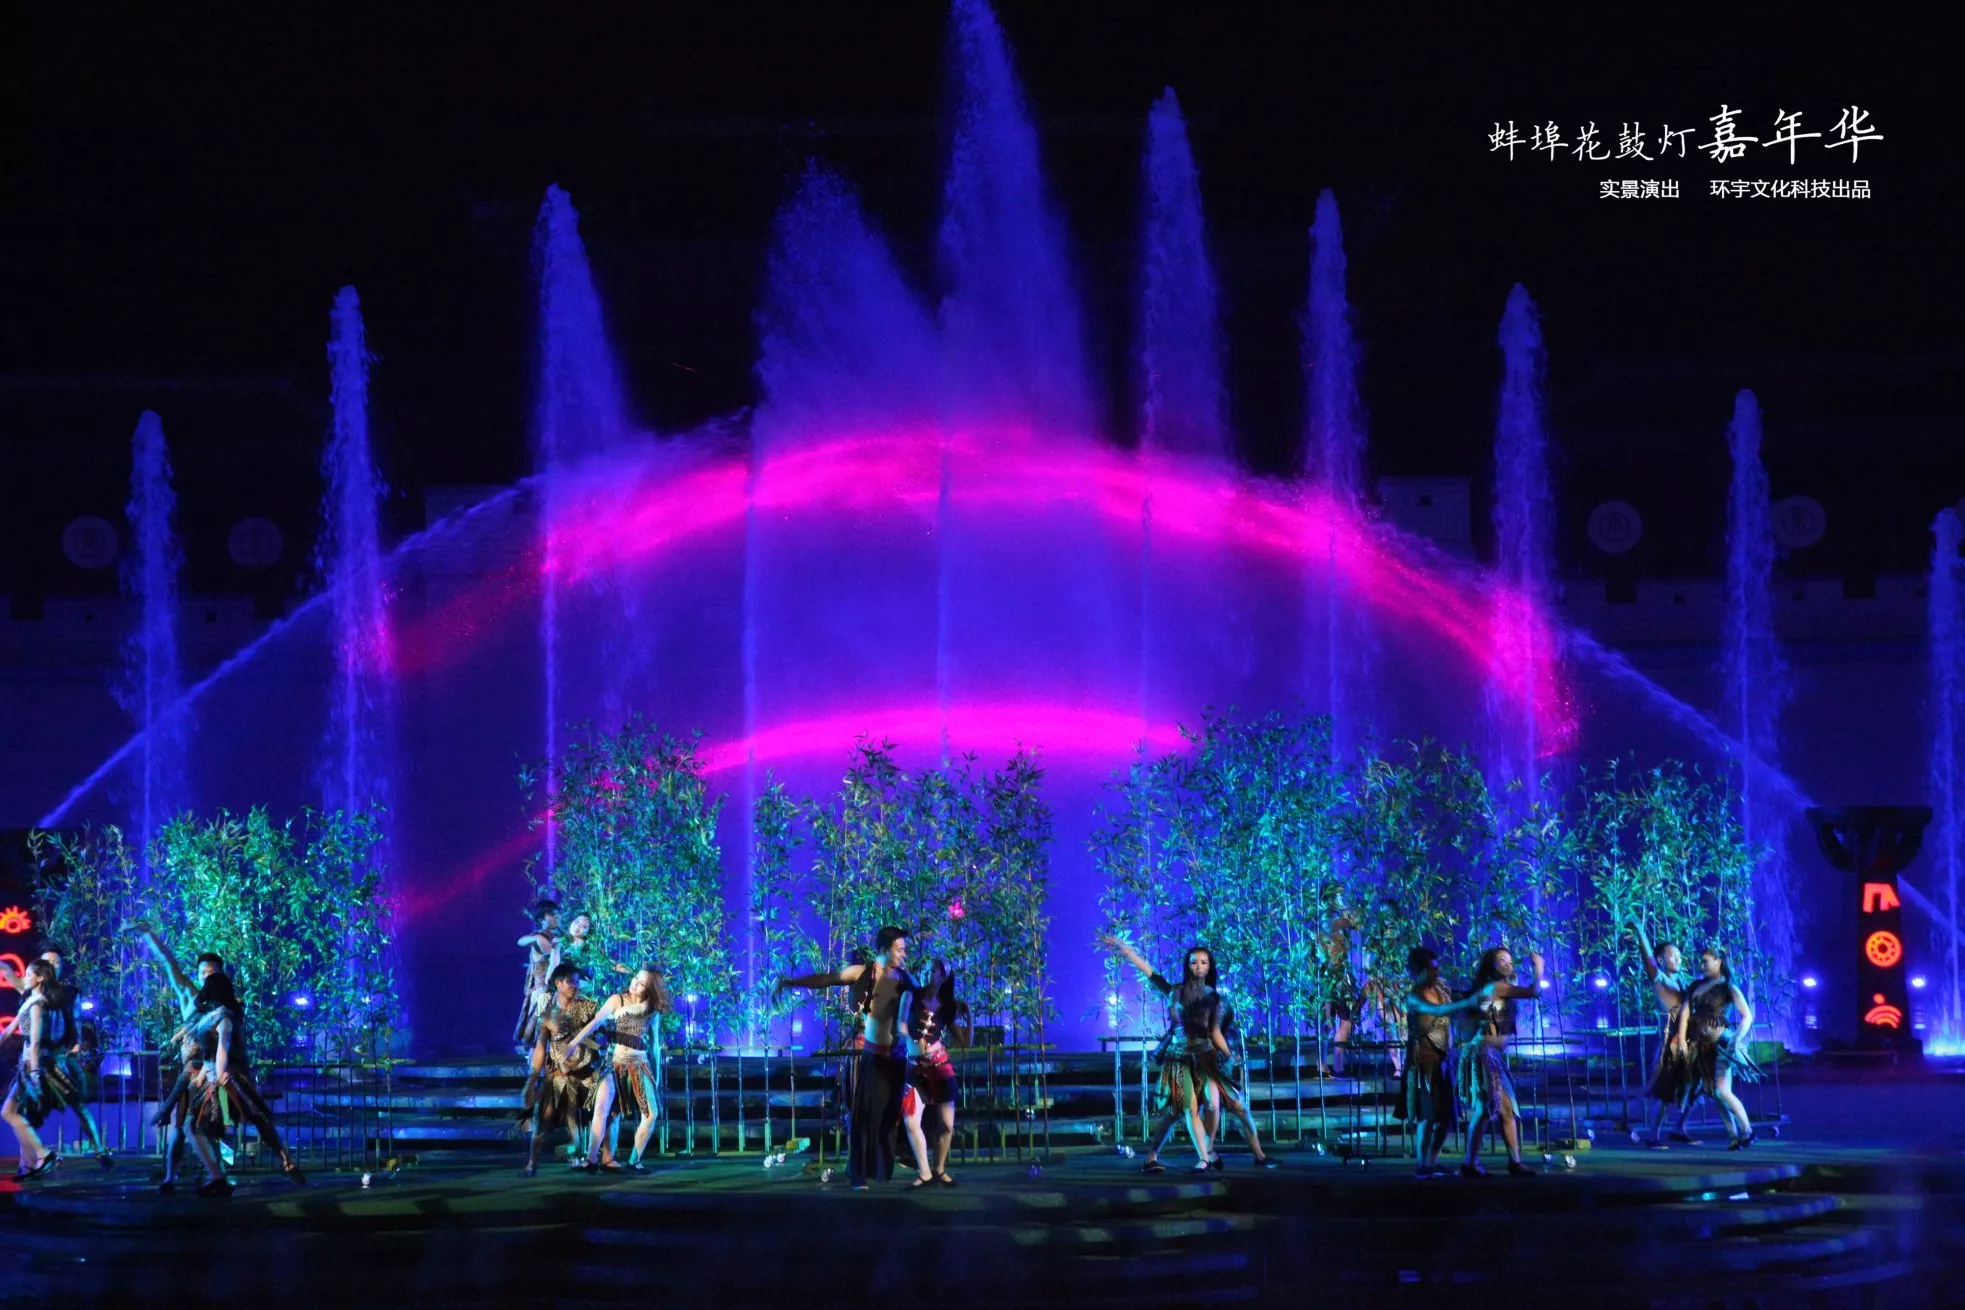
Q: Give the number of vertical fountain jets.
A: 10